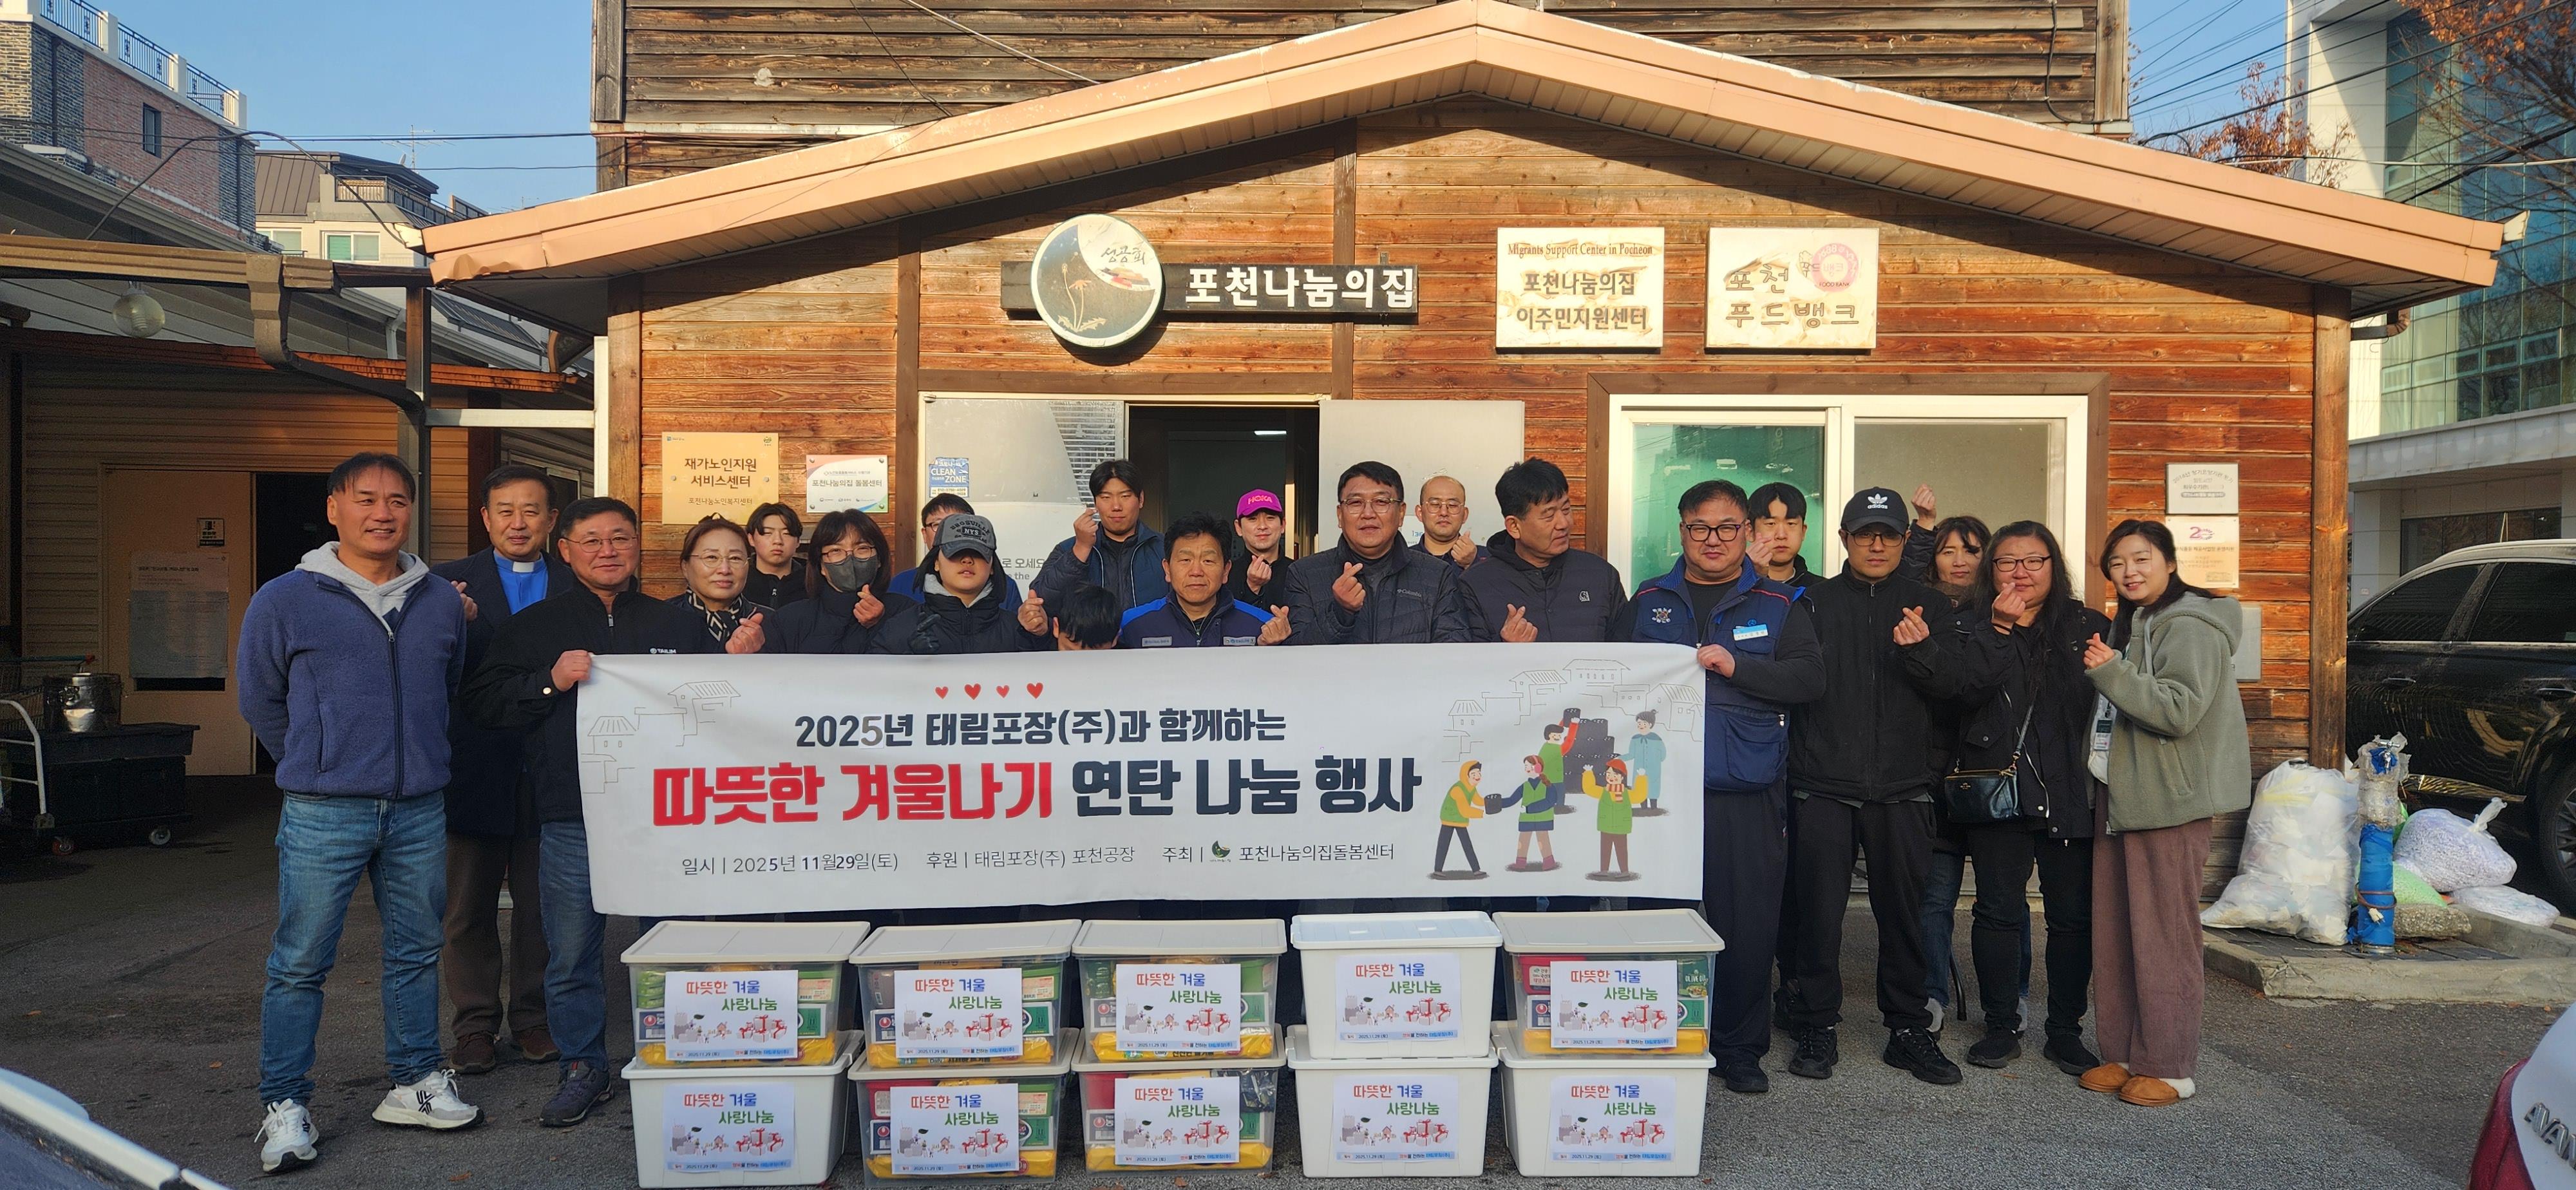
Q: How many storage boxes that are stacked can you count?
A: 10